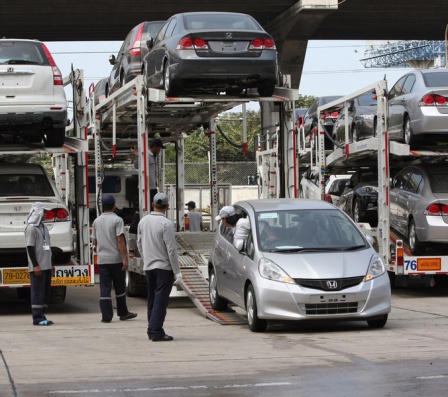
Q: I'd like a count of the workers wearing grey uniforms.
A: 5